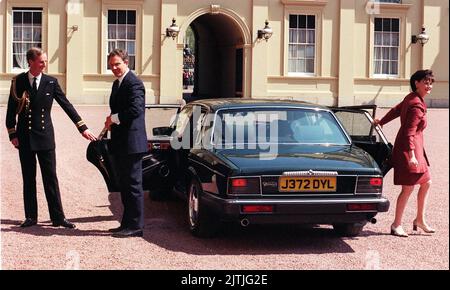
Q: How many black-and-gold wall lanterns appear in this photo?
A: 3